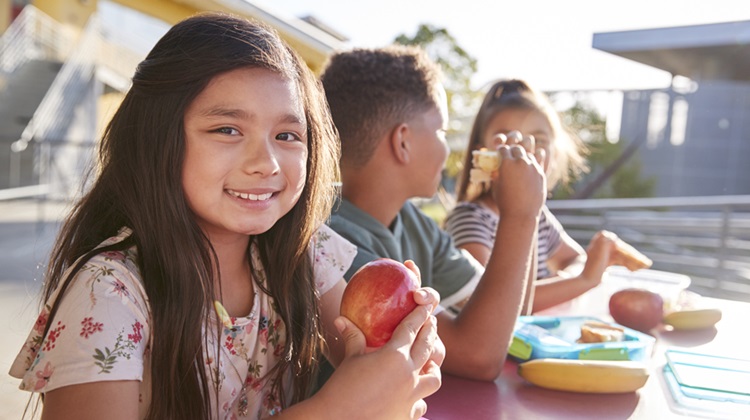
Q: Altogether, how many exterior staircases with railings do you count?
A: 1